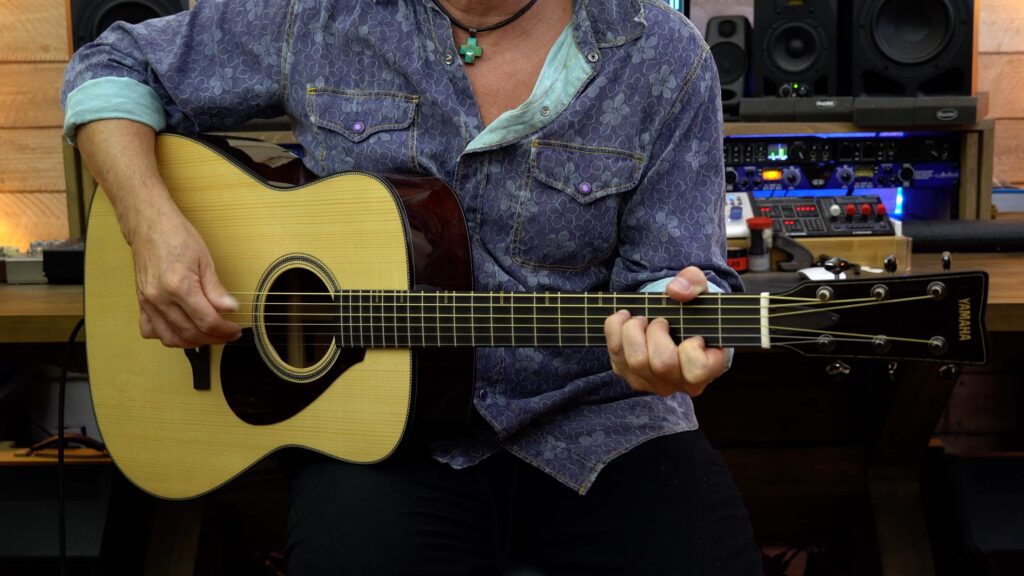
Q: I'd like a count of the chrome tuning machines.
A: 6